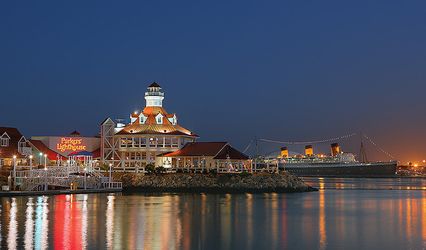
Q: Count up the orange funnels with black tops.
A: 3